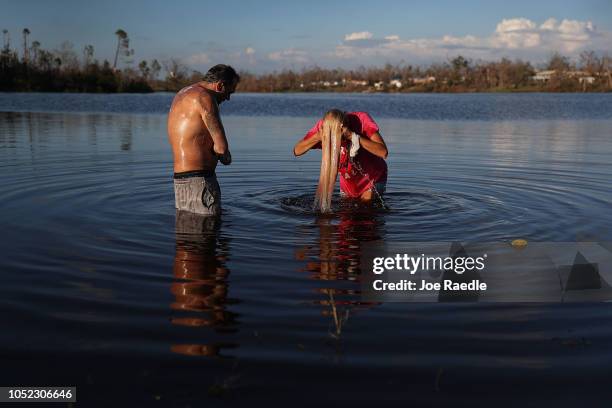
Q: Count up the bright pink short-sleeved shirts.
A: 1